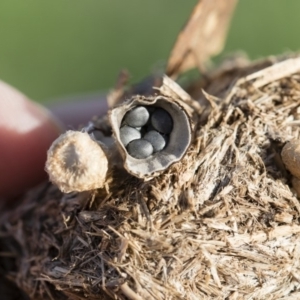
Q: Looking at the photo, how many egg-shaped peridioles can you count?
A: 5